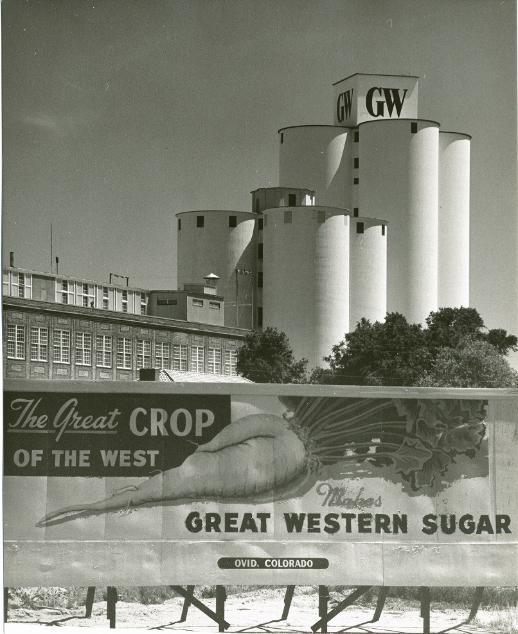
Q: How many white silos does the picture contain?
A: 6